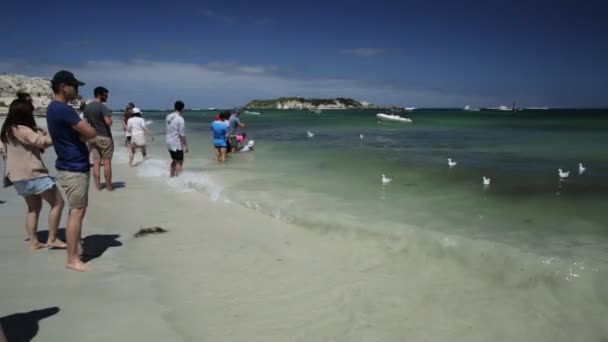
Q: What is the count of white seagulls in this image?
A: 7